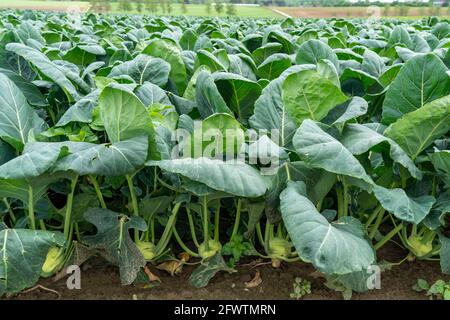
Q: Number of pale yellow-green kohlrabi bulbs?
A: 5